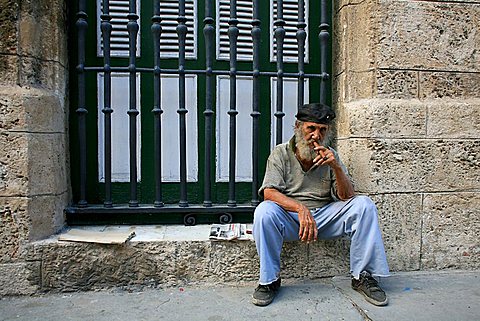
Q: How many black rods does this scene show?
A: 11